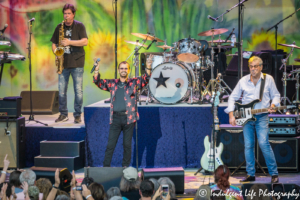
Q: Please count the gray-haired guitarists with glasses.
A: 1